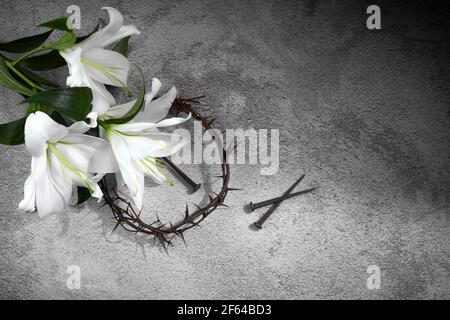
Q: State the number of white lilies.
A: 3